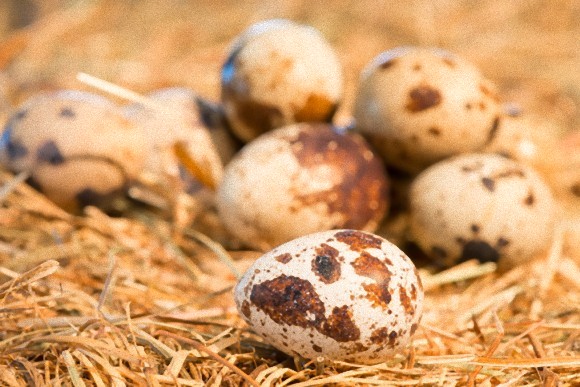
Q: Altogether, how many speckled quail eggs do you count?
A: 7